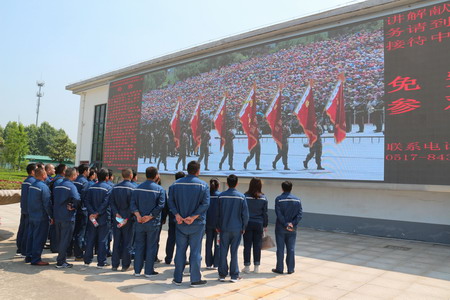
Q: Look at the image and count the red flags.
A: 7